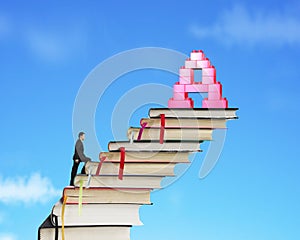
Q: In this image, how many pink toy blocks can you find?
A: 14